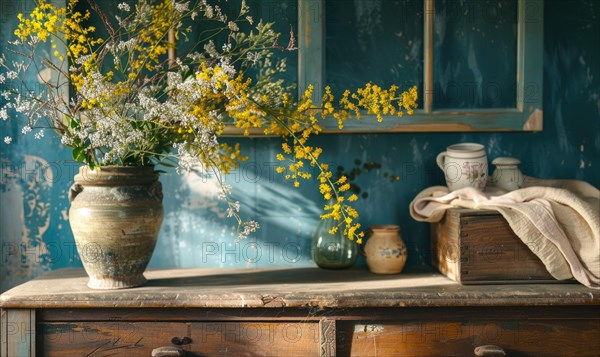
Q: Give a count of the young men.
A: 0